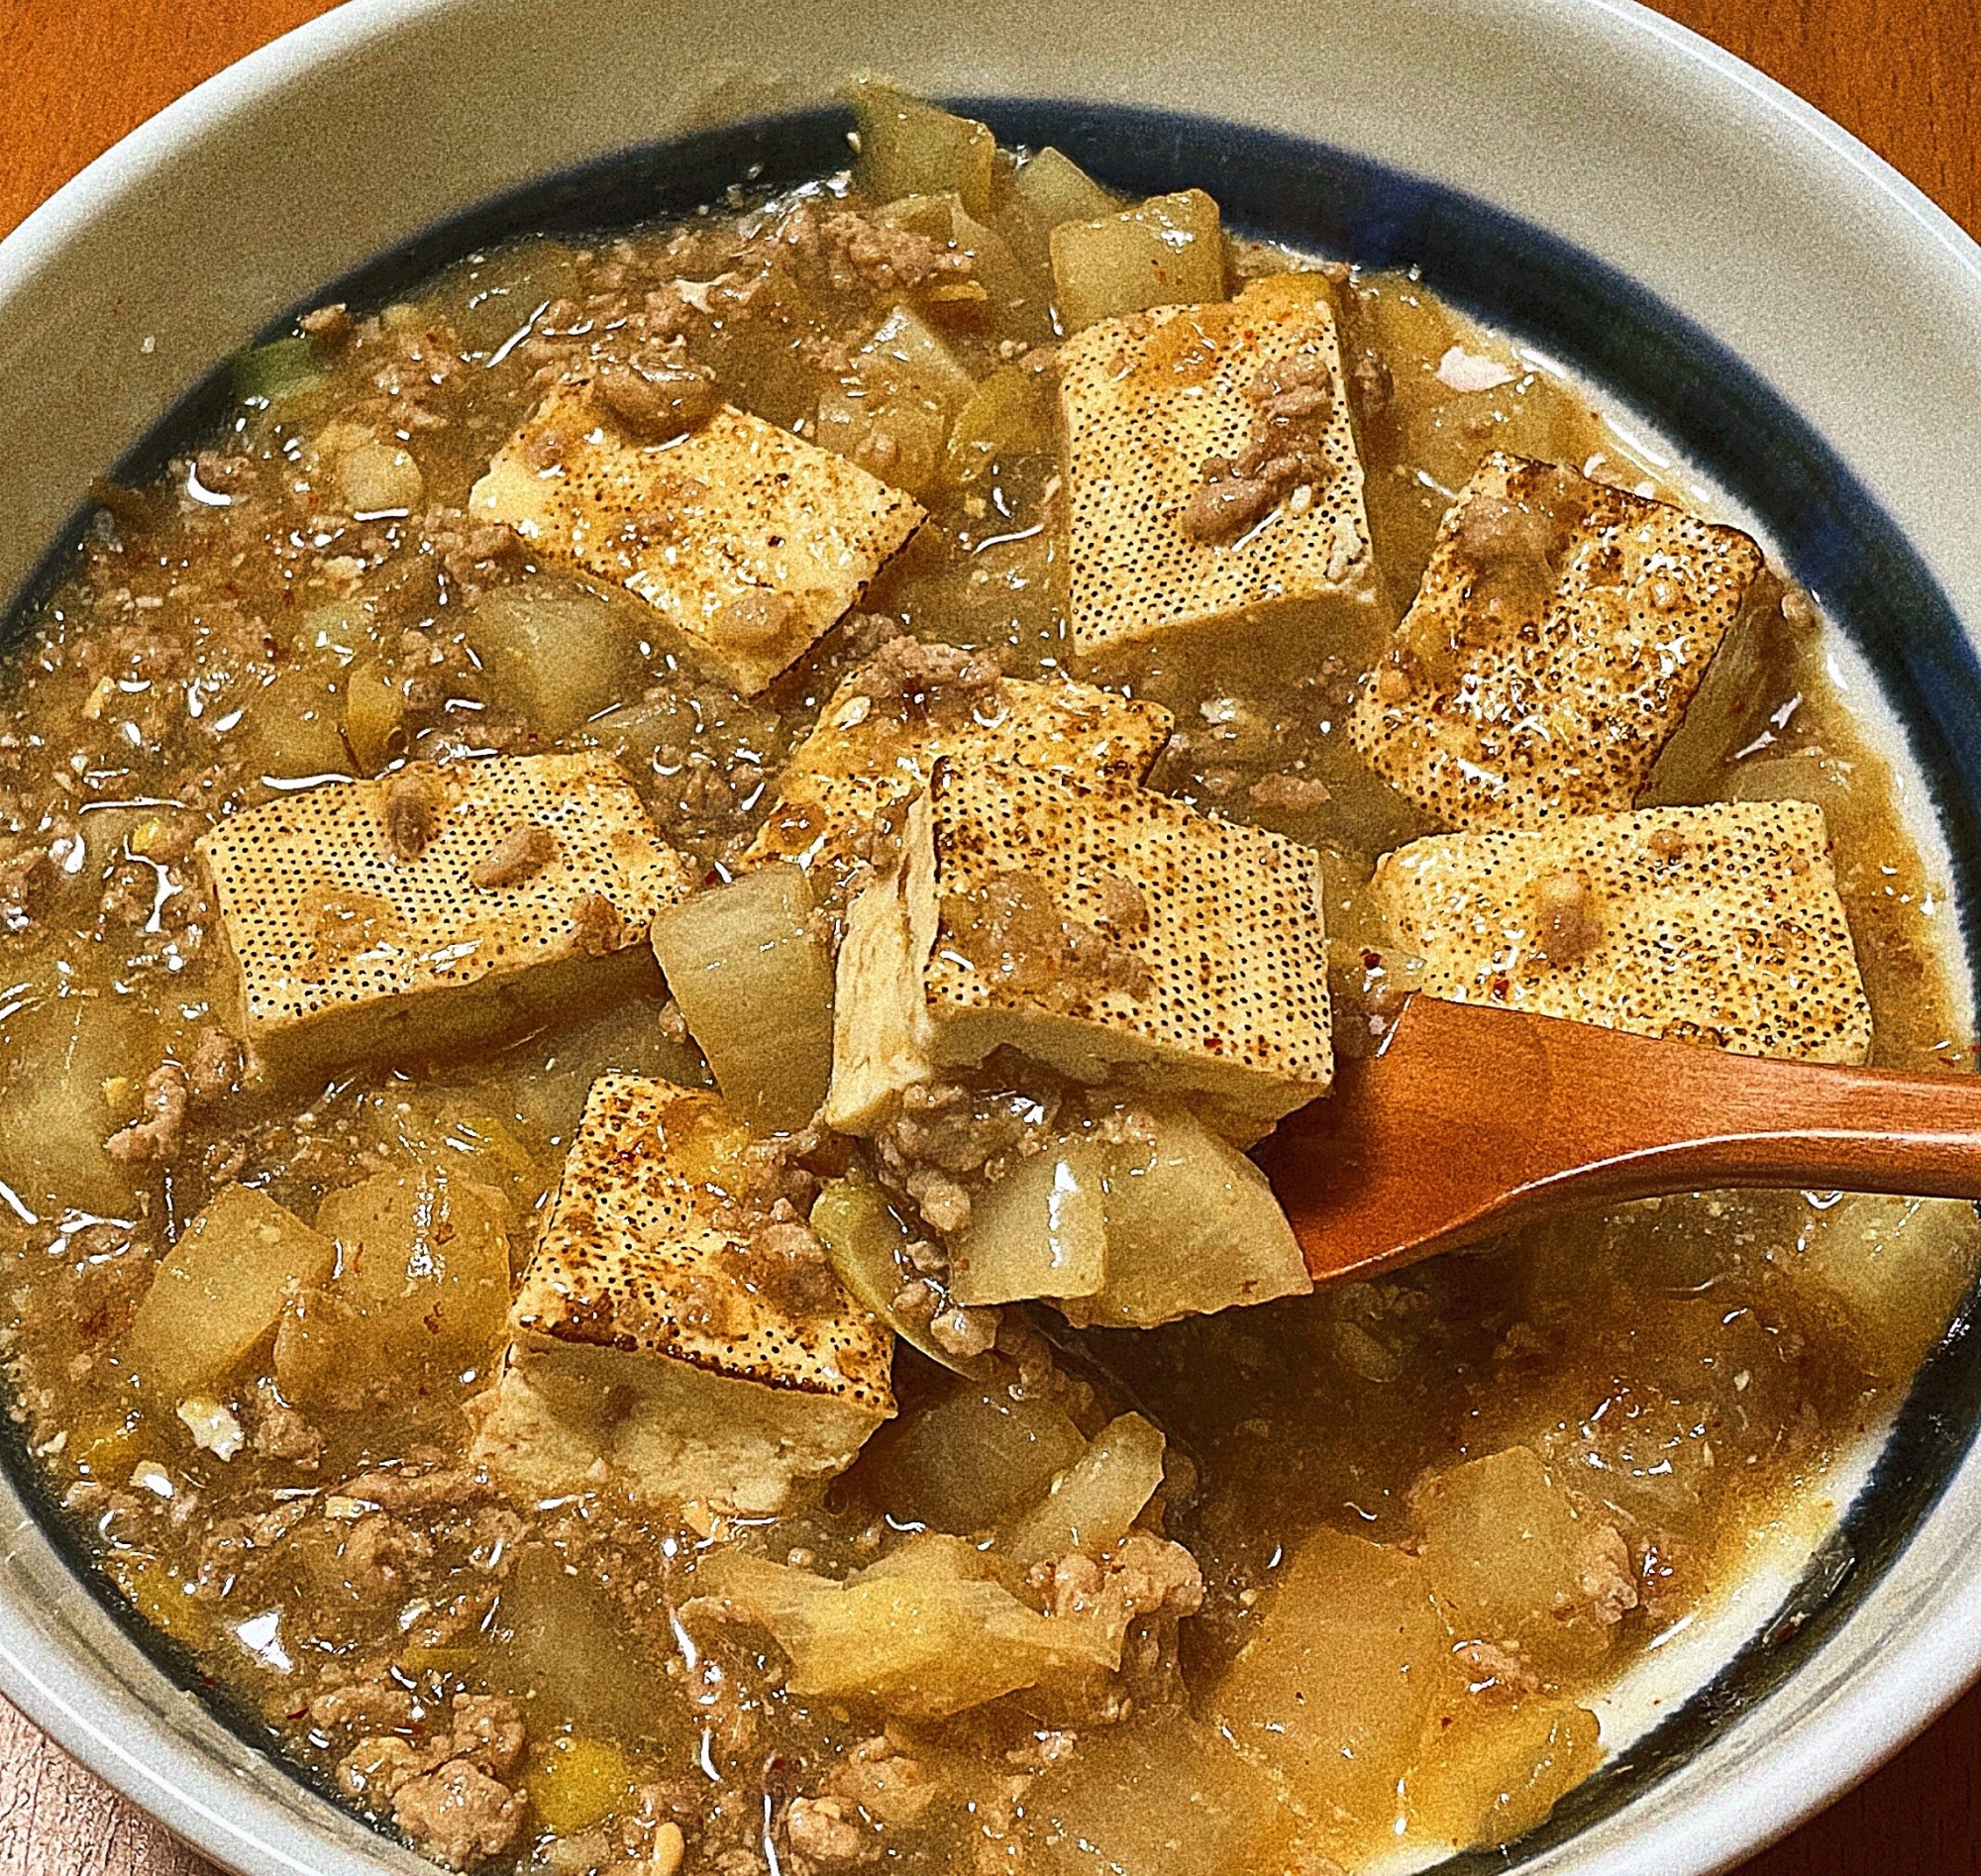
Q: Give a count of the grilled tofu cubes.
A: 8